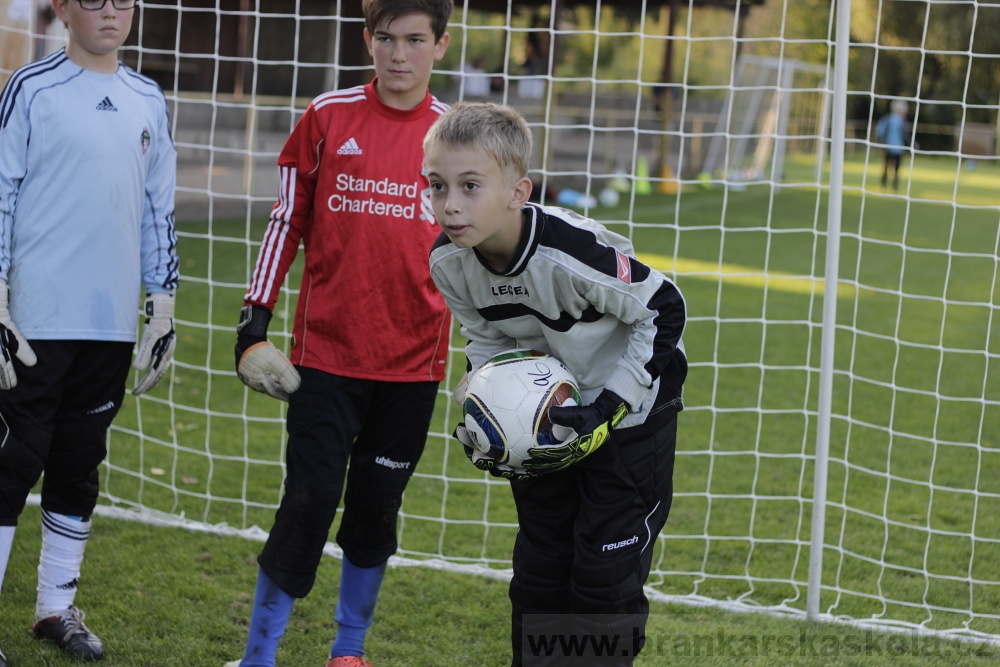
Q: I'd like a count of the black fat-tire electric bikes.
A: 0